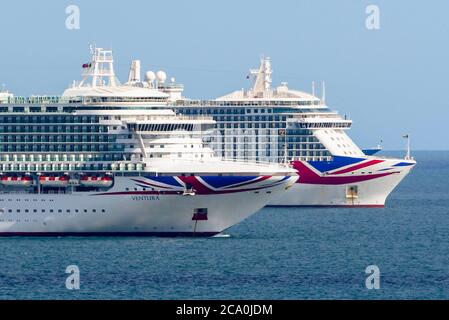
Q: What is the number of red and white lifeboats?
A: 3